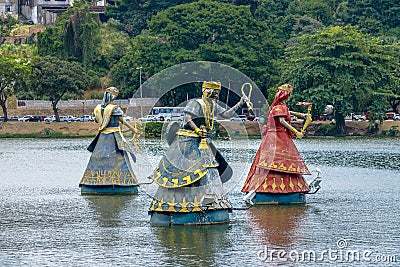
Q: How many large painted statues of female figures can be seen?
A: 3